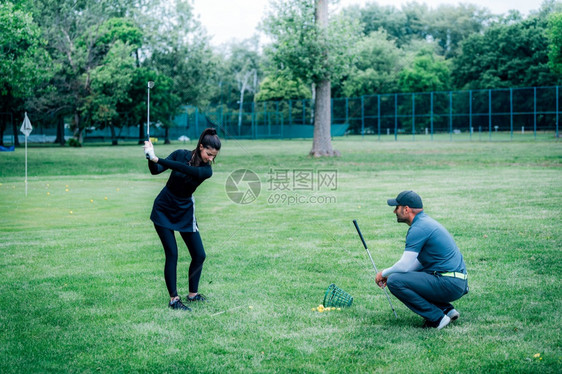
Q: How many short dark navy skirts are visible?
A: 1